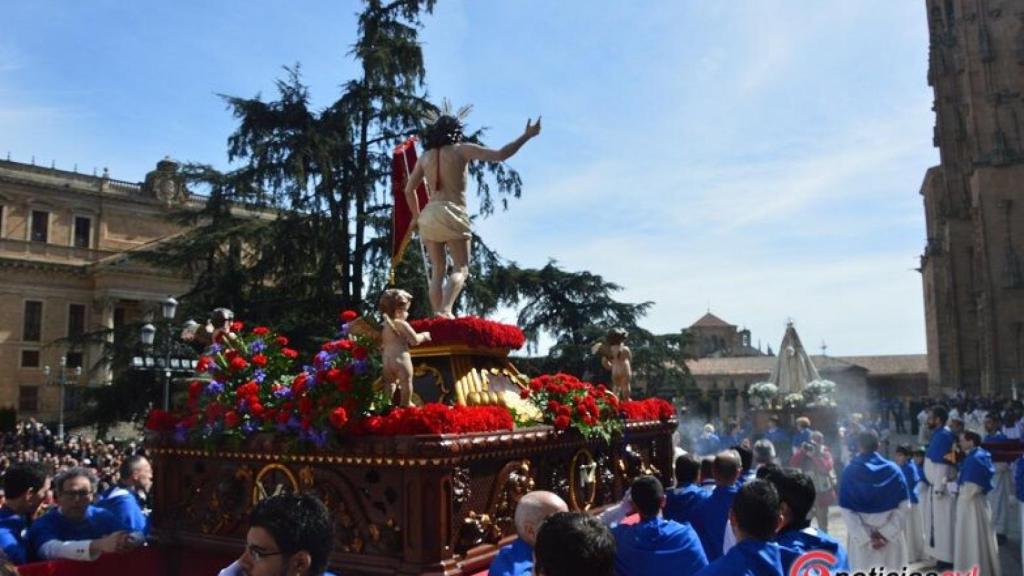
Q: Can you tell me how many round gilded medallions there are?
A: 2